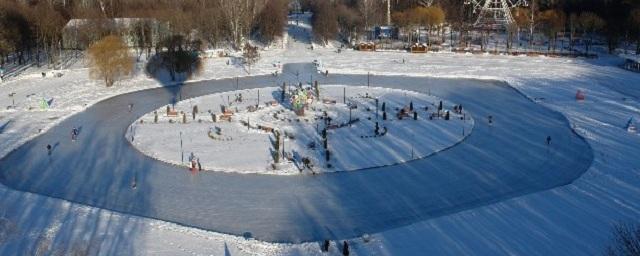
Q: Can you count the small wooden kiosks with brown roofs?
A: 2